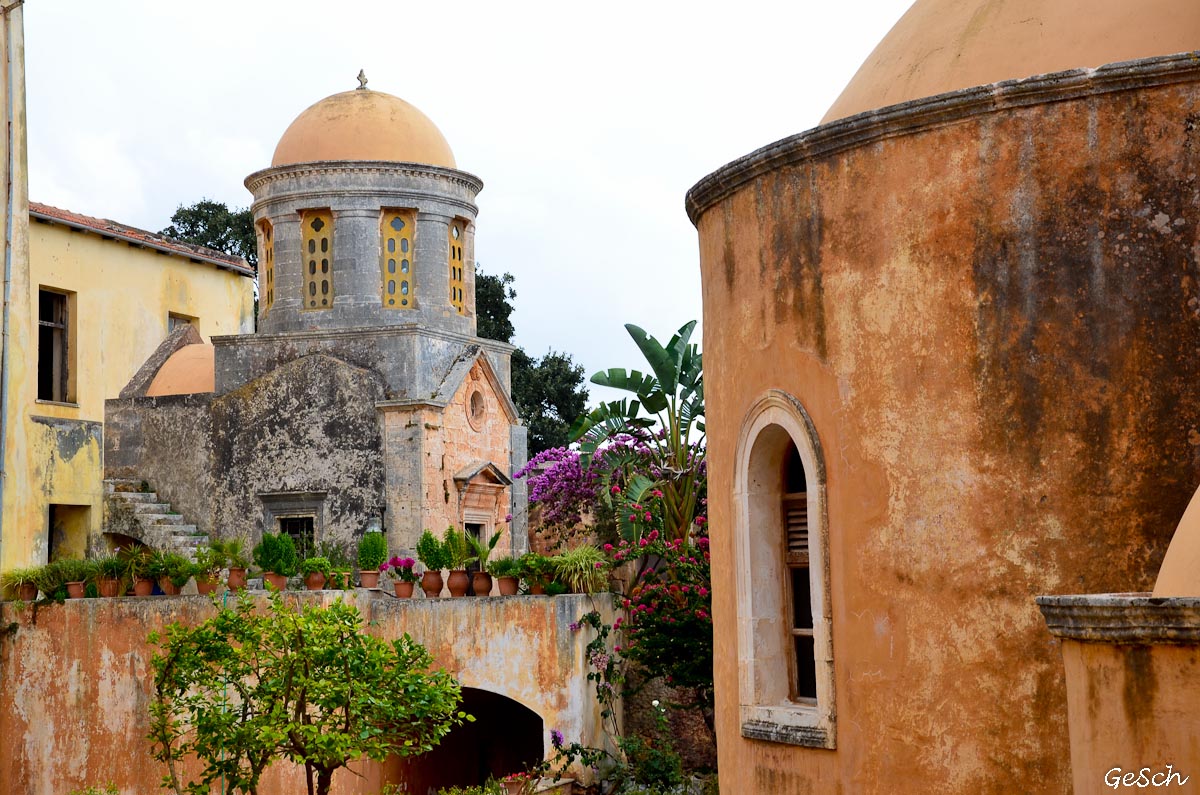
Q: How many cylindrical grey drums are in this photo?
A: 1